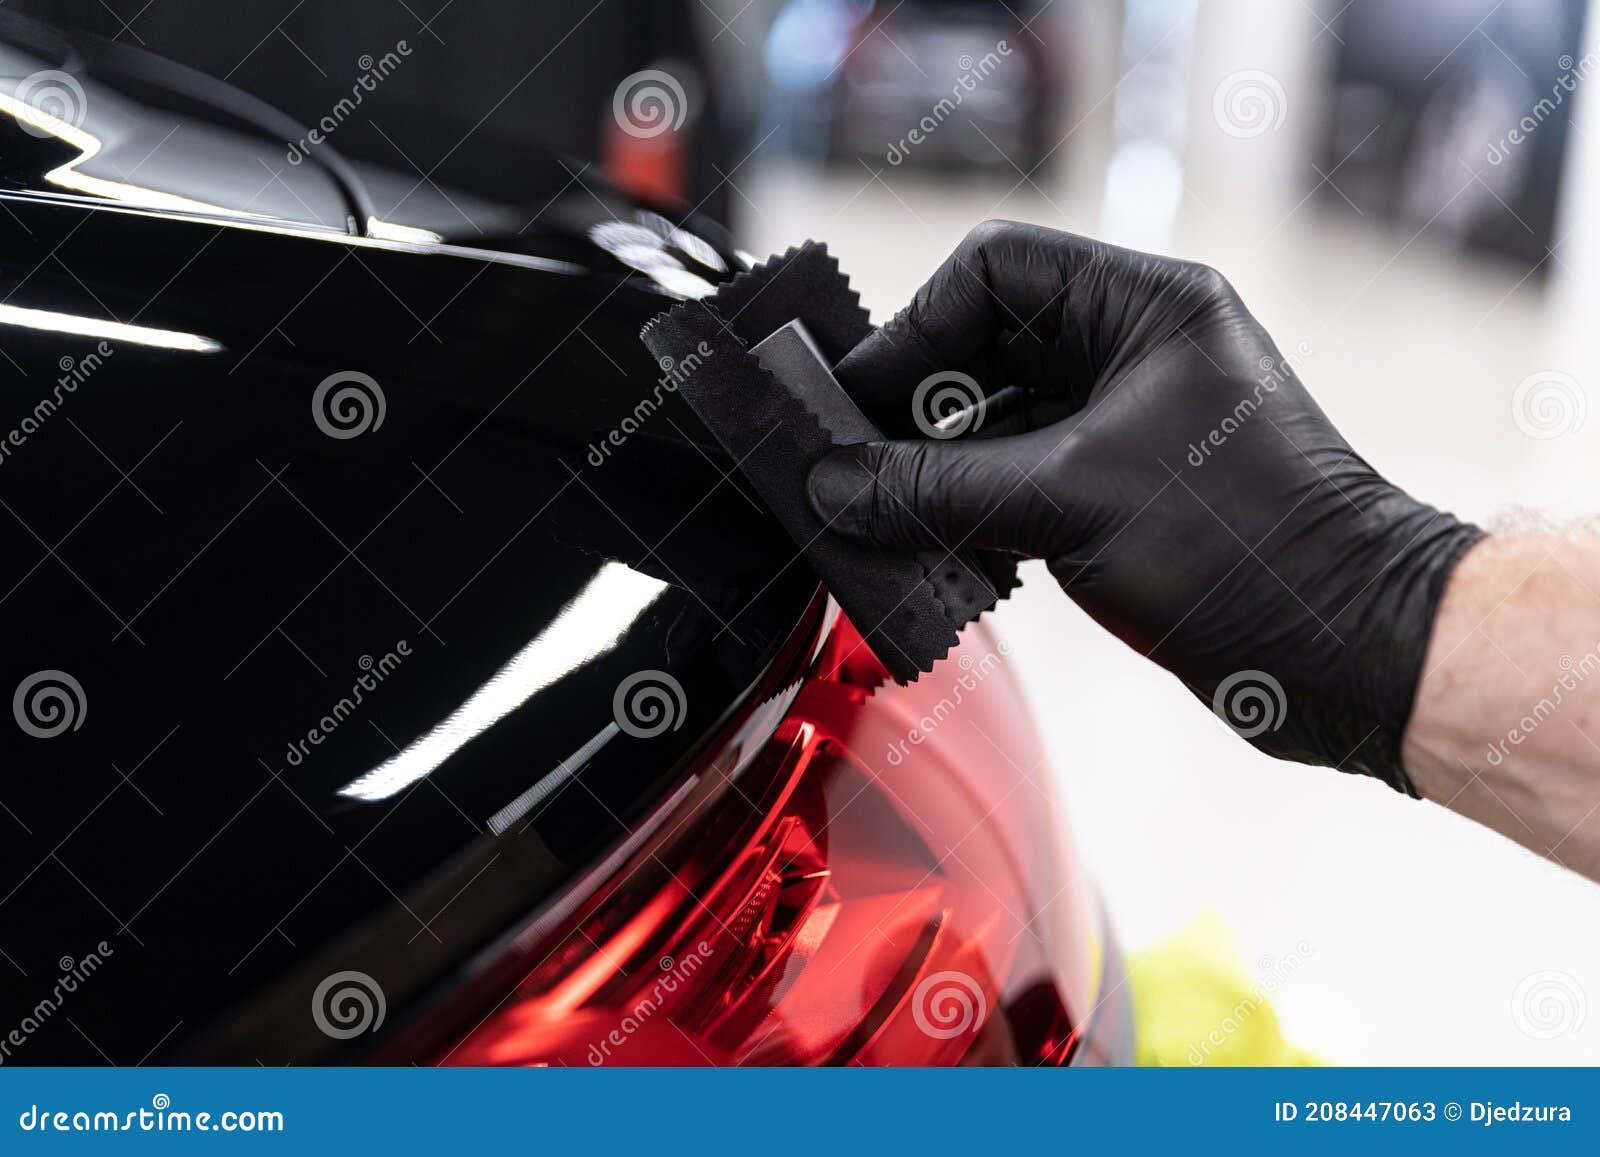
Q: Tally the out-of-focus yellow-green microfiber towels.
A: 1